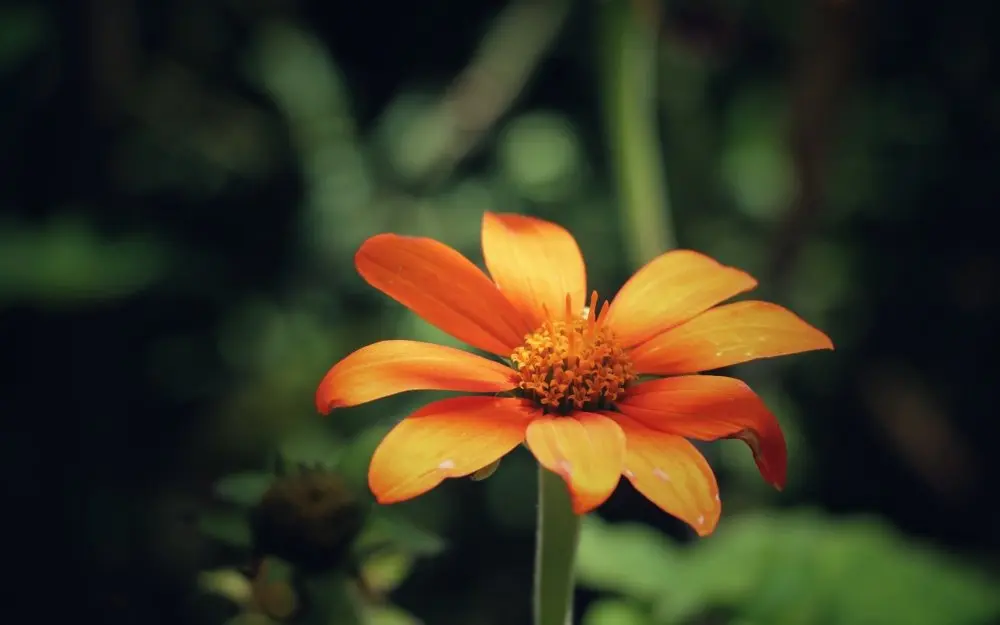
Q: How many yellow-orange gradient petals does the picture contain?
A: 7